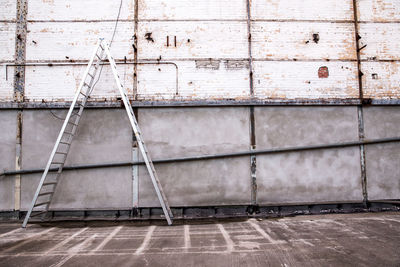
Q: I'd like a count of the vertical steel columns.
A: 4